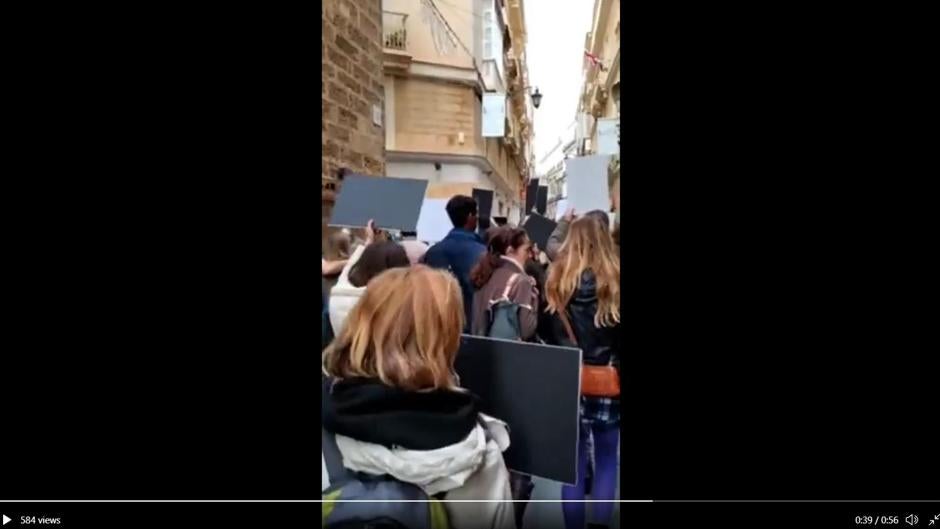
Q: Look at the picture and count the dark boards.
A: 6